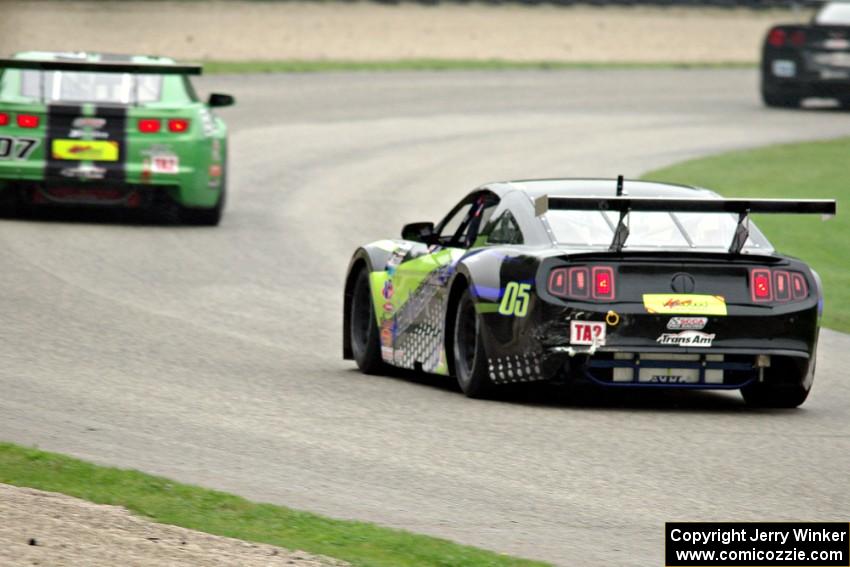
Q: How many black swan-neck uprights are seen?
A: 2